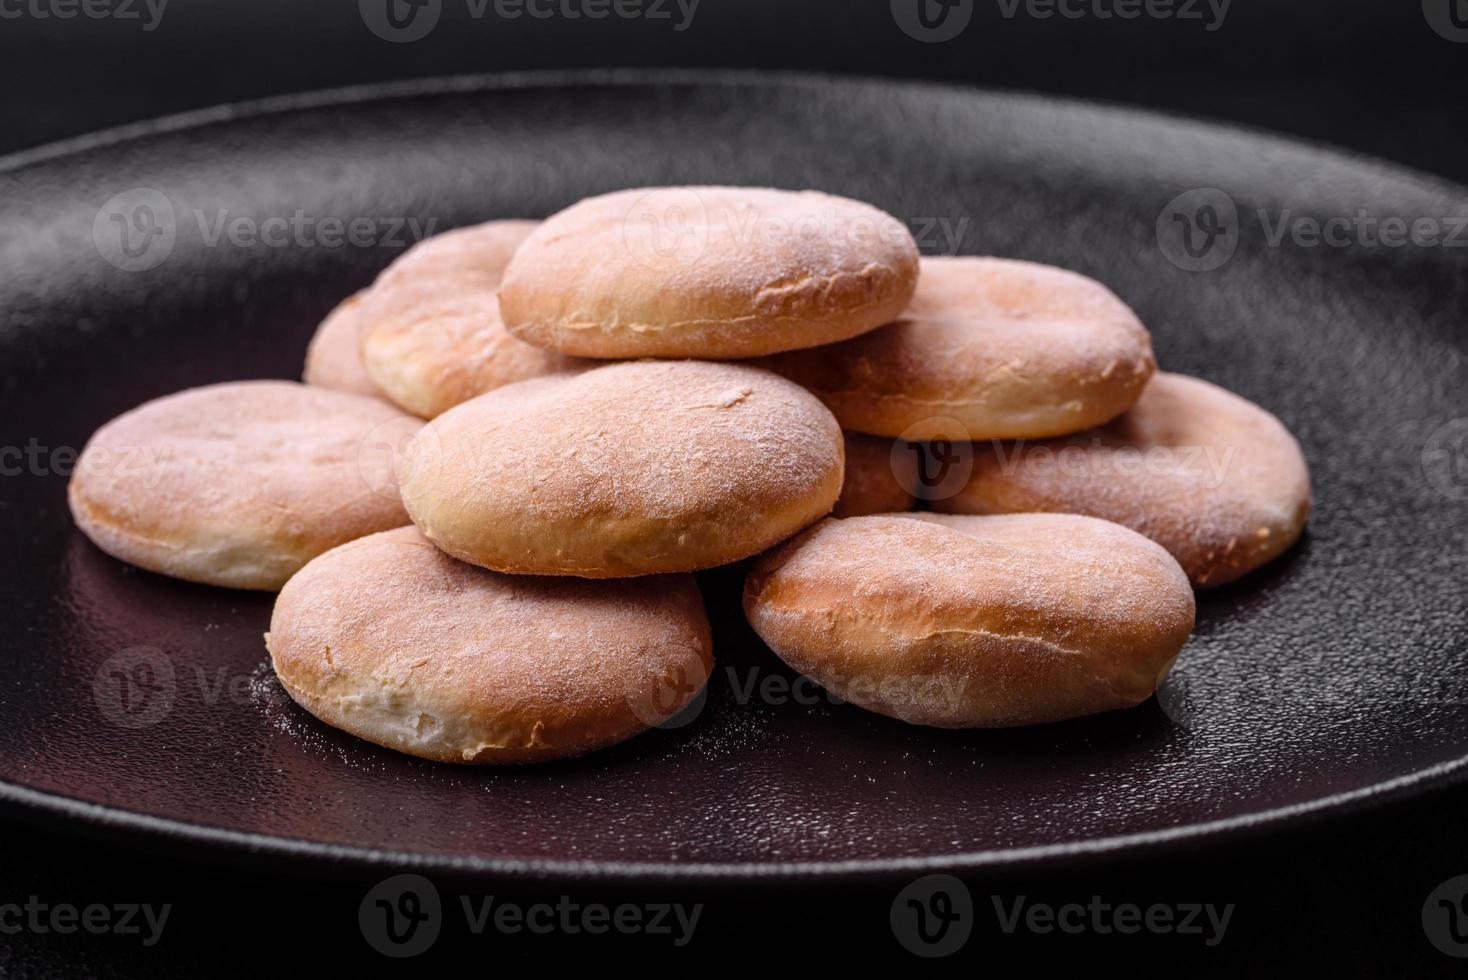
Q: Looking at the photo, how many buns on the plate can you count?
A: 10